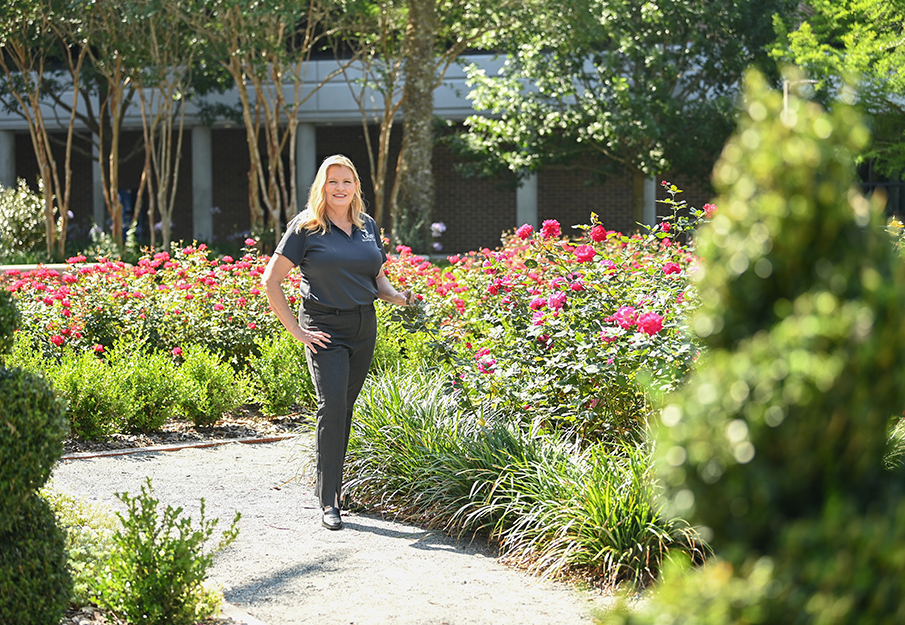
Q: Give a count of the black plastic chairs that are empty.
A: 0